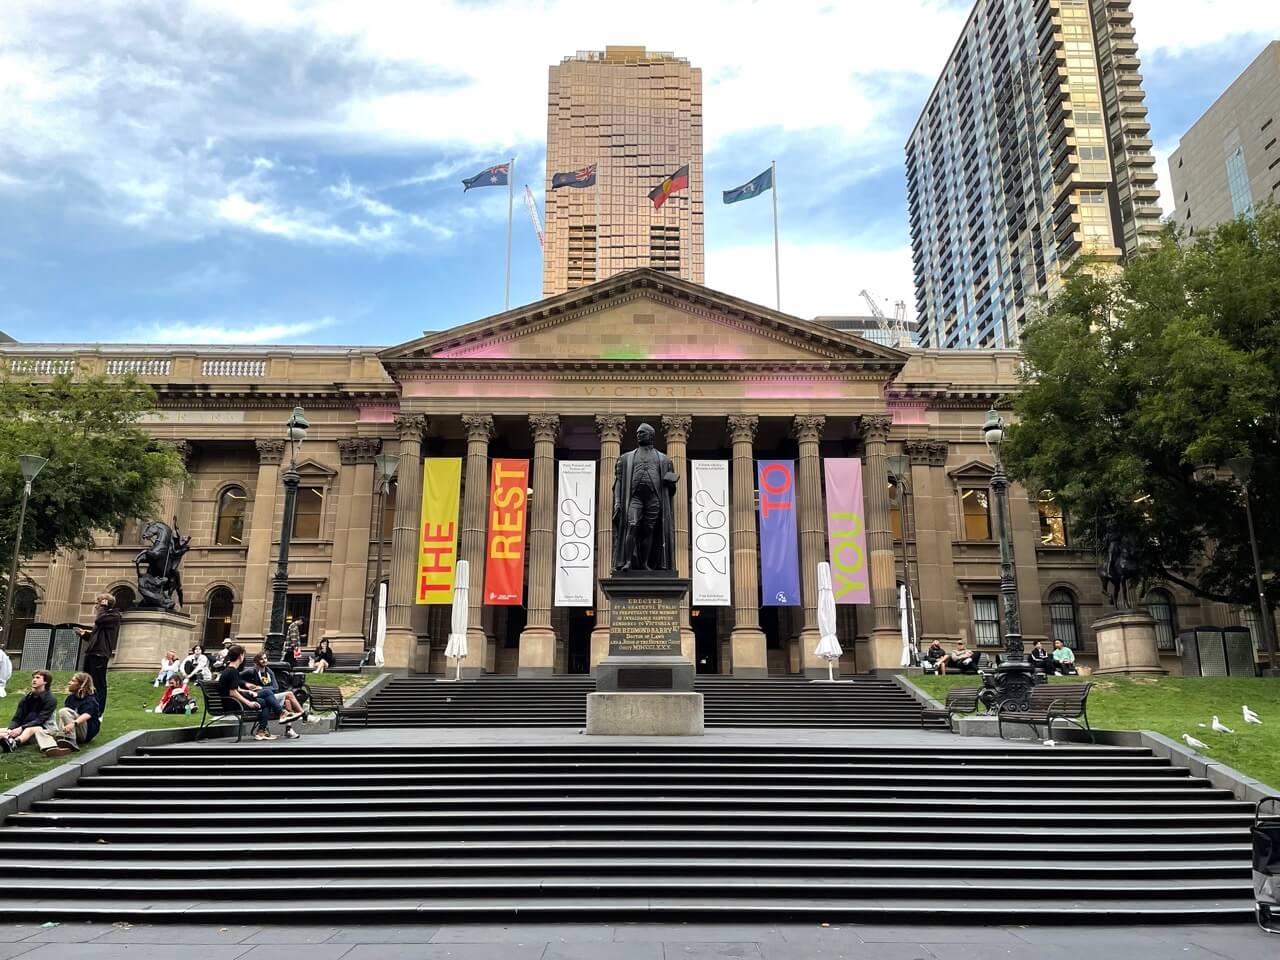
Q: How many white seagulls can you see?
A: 3